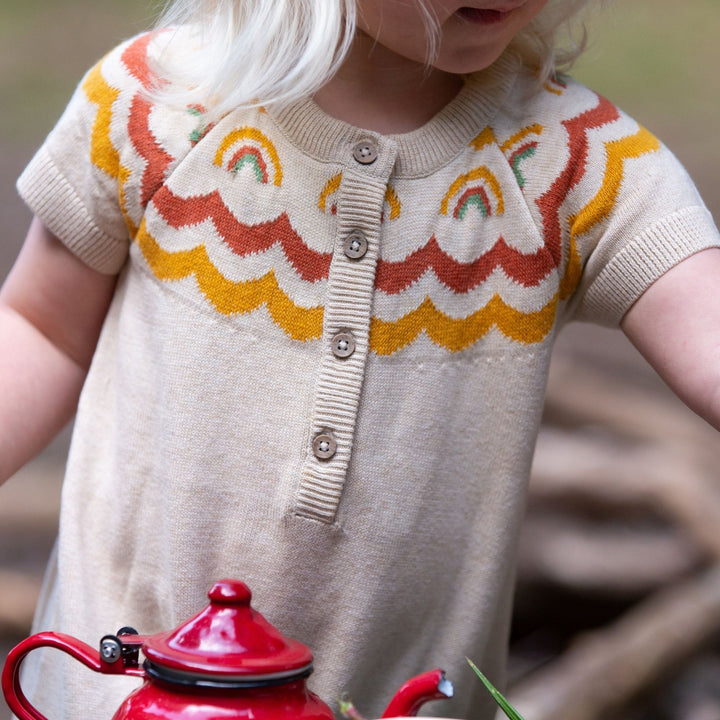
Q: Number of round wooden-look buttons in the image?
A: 4